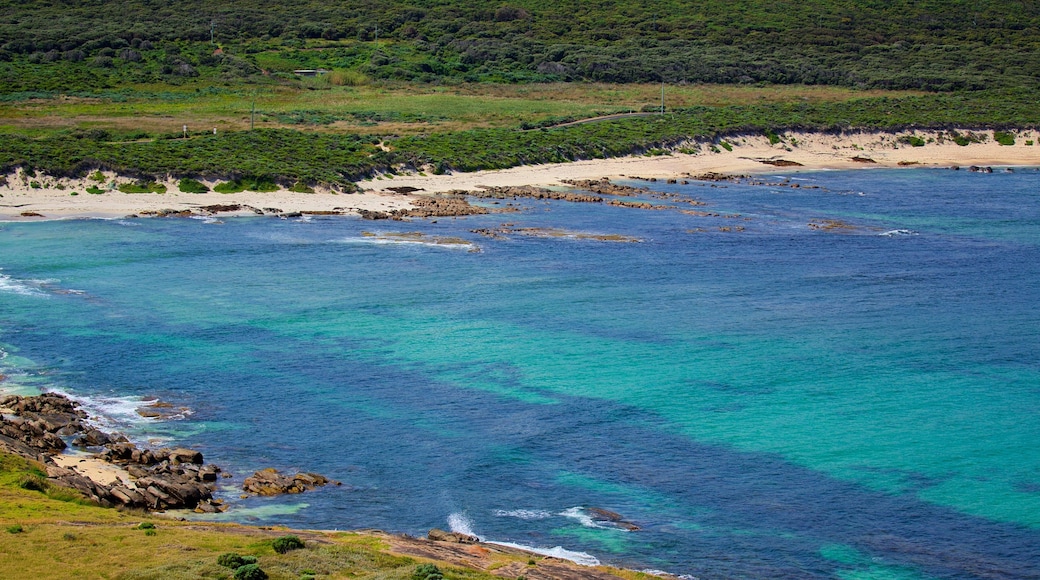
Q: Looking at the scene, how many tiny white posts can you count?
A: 2